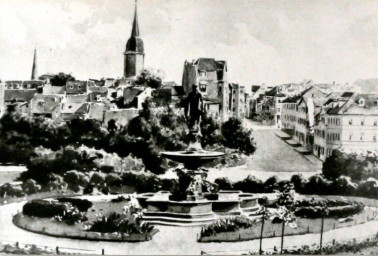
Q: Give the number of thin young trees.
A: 3